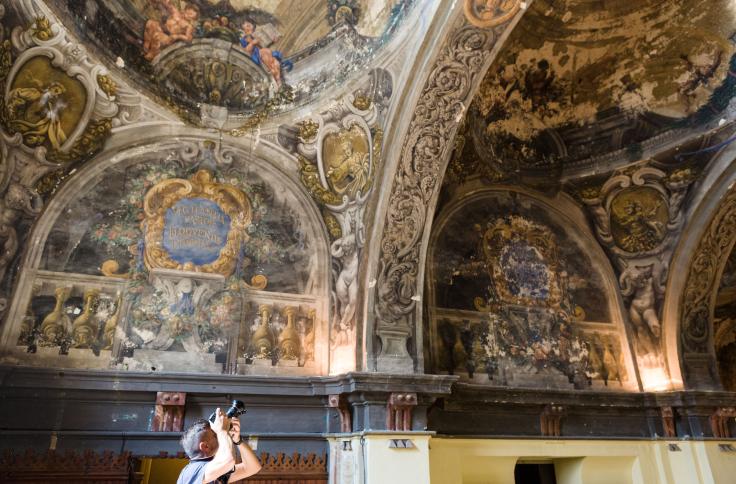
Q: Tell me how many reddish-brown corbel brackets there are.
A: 6